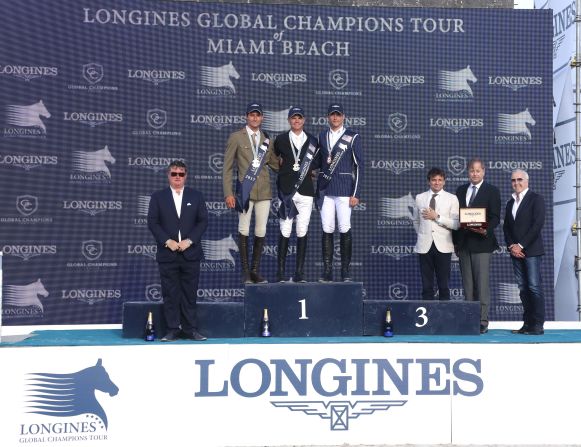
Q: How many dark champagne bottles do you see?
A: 3